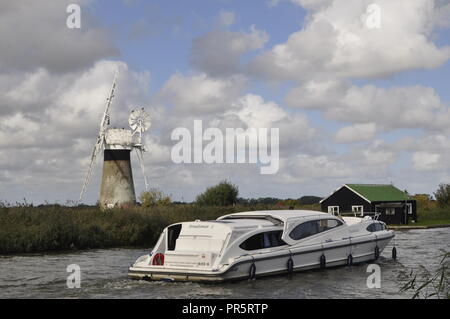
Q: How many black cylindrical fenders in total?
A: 6